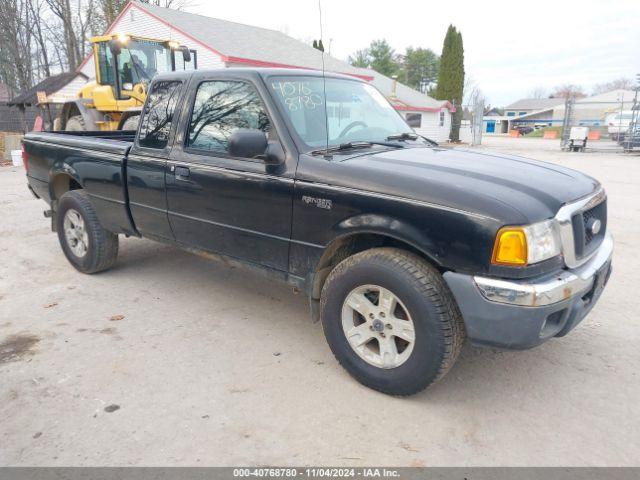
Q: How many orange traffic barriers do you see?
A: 3